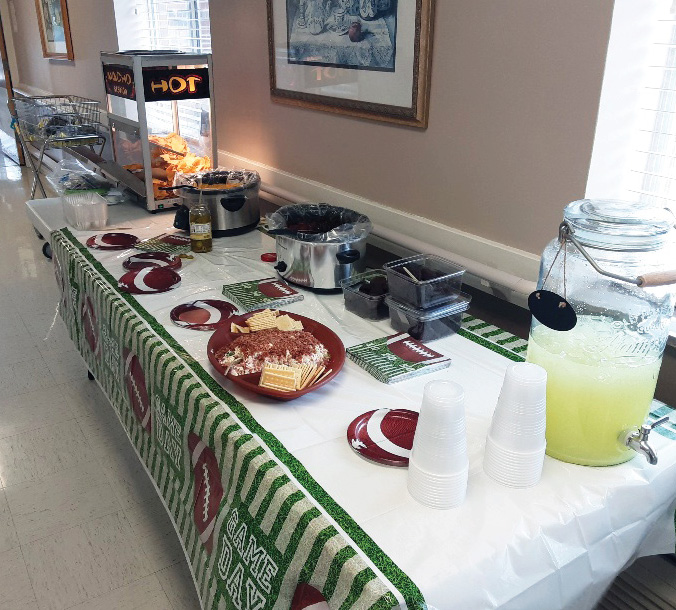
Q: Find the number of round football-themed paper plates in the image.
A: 5